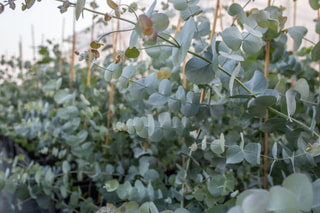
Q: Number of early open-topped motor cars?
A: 0